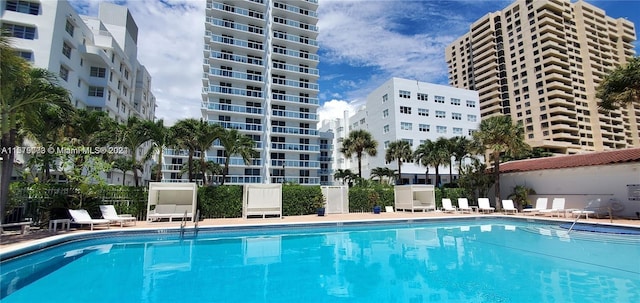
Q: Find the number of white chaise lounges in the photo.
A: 9